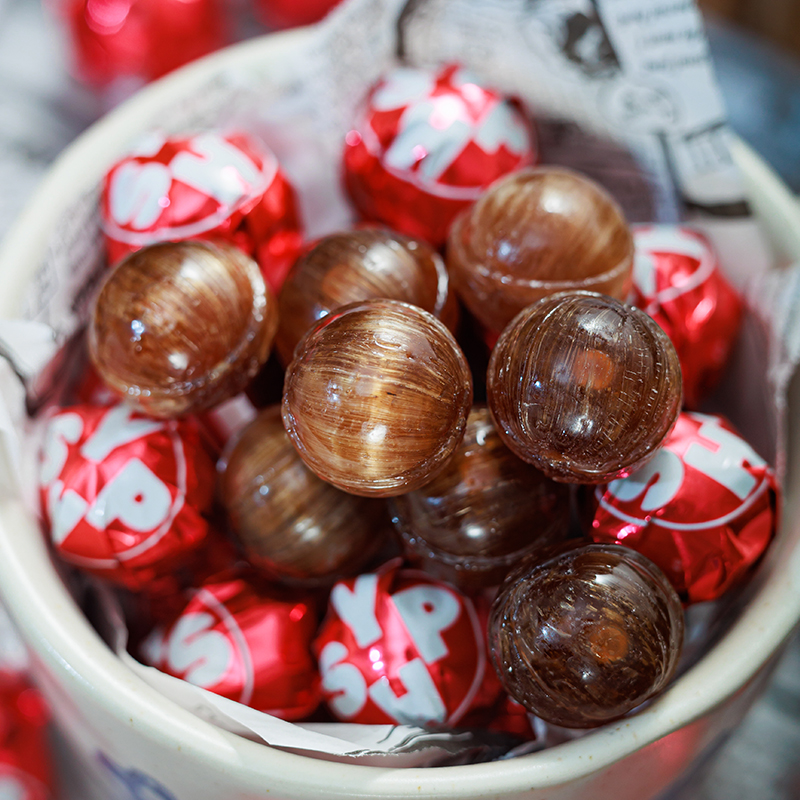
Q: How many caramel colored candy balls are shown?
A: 8